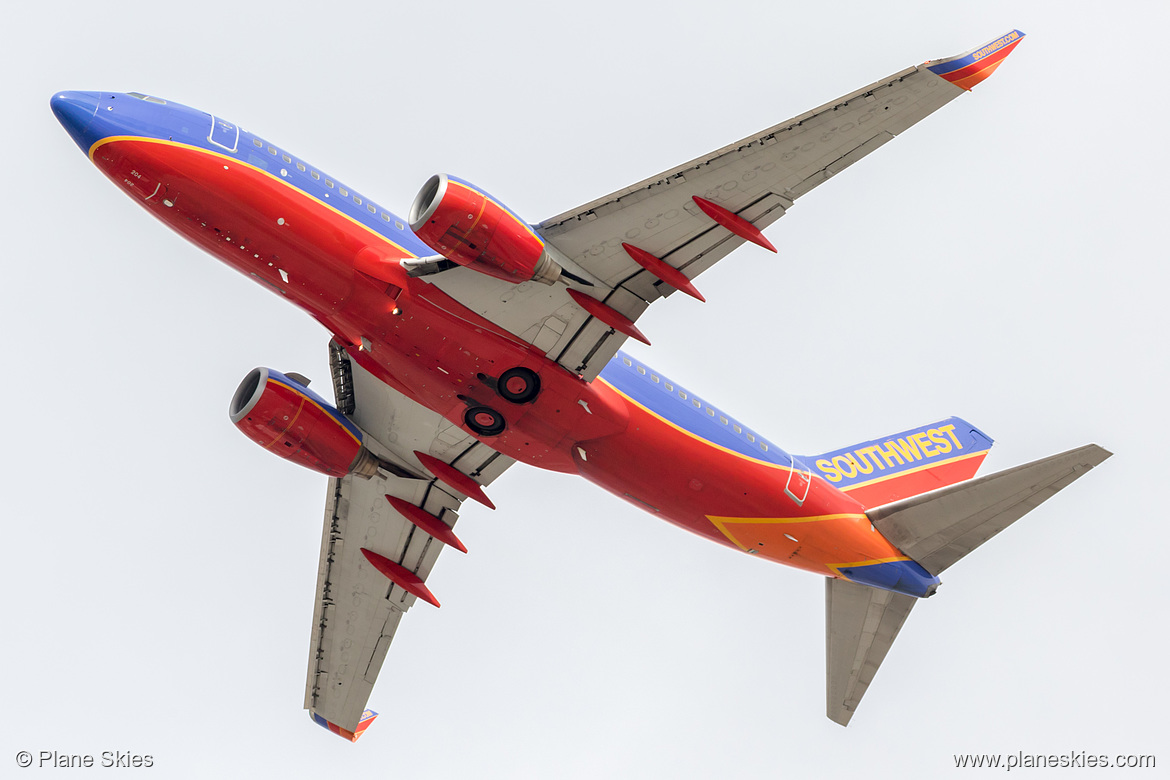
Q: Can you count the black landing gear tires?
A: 2